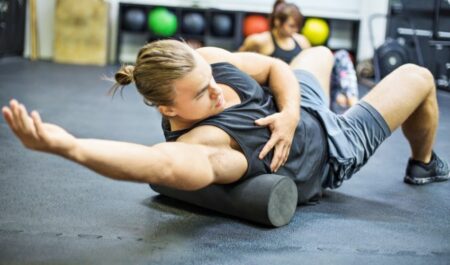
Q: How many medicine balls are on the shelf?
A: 6